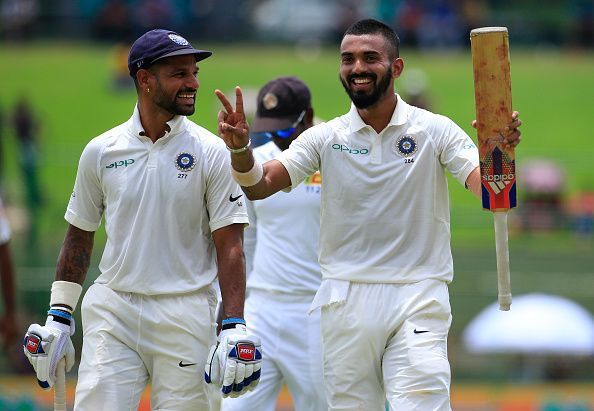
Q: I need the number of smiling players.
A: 2